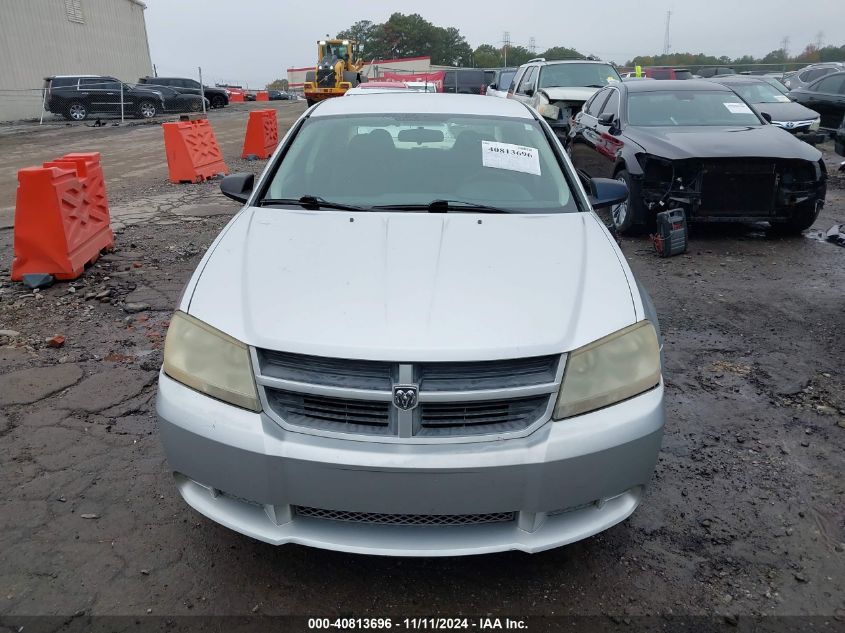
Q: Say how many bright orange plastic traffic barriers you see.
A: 5